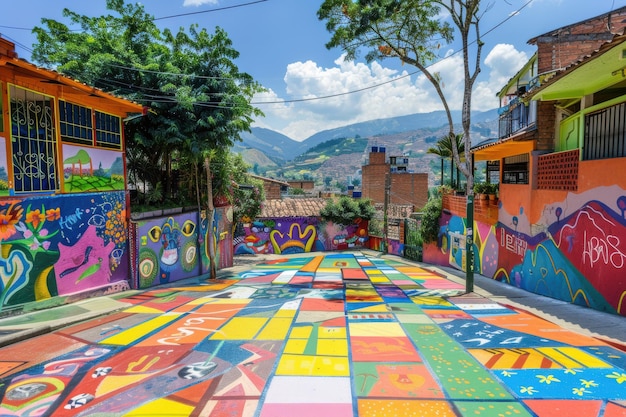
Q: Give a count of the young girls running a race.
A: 0